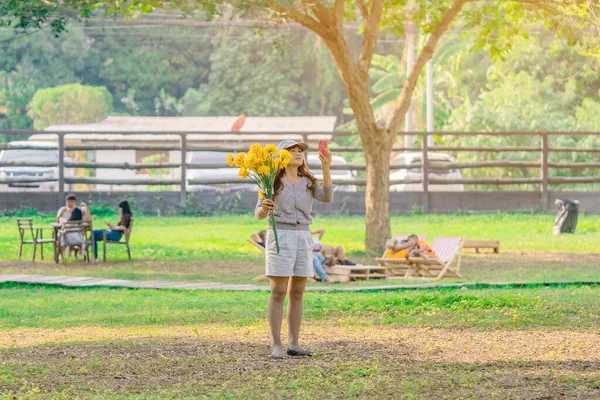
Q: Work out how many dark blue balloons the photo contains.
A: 0